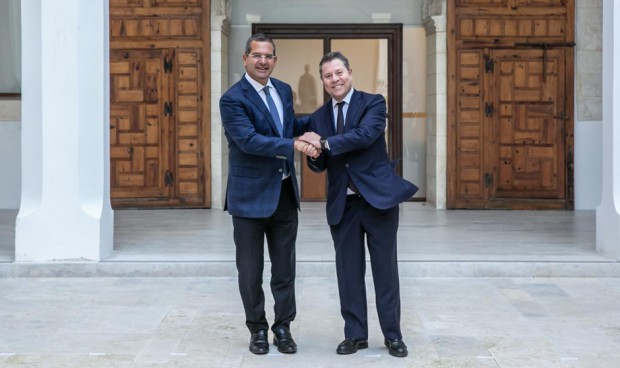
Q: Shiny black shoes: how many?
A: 4